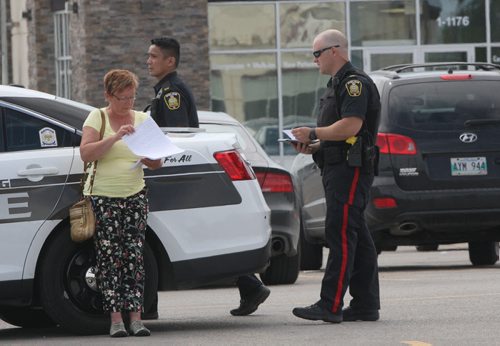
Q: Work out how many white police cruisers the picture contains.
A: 1